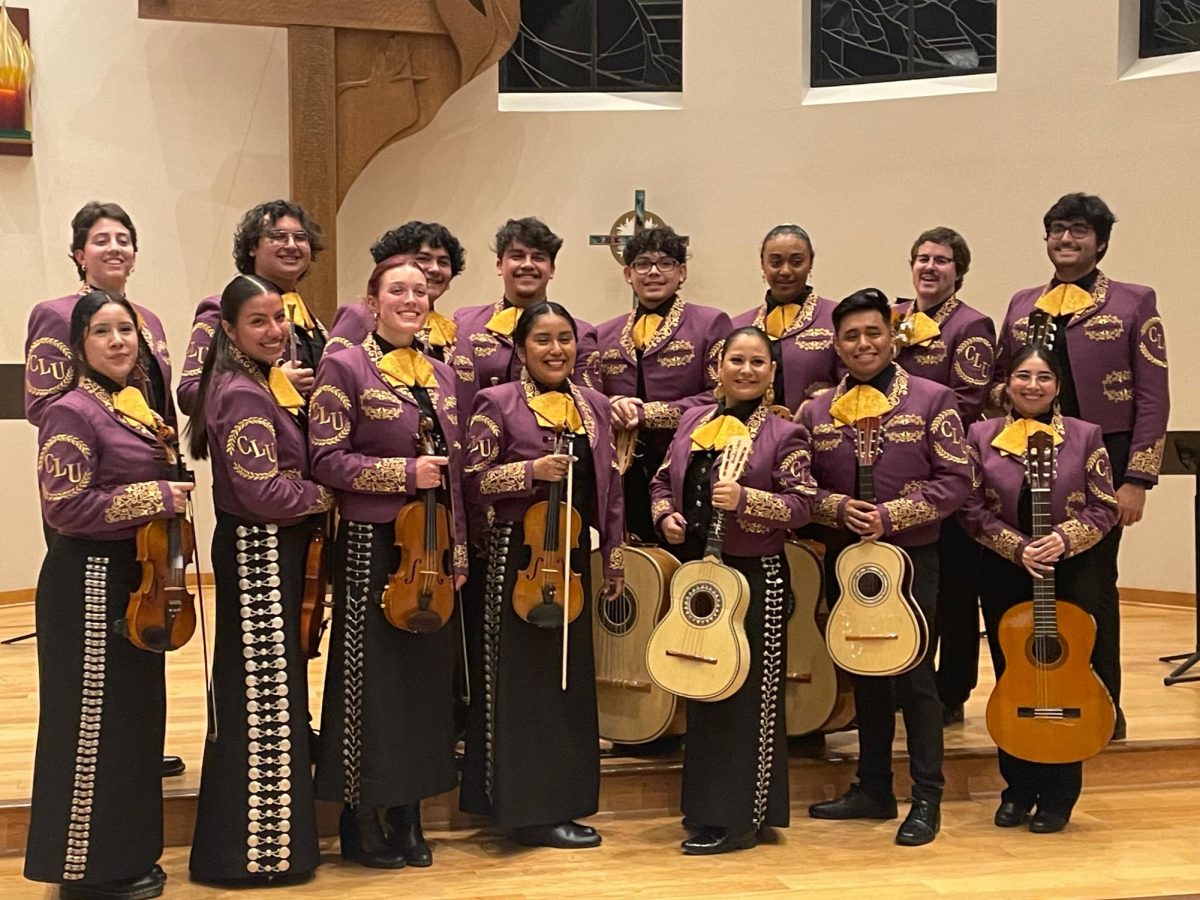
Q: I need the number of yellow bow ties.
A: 14